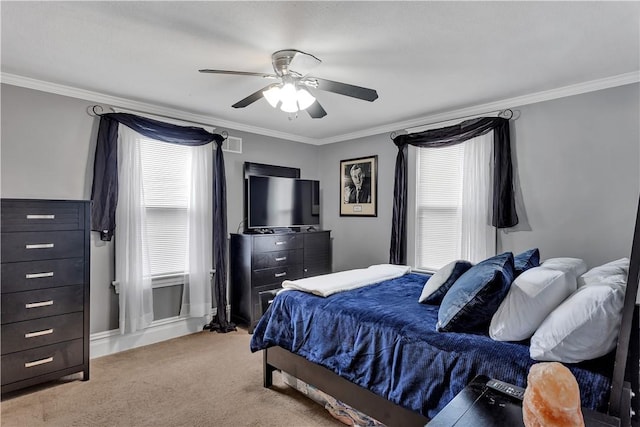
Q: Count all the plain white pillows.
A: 4